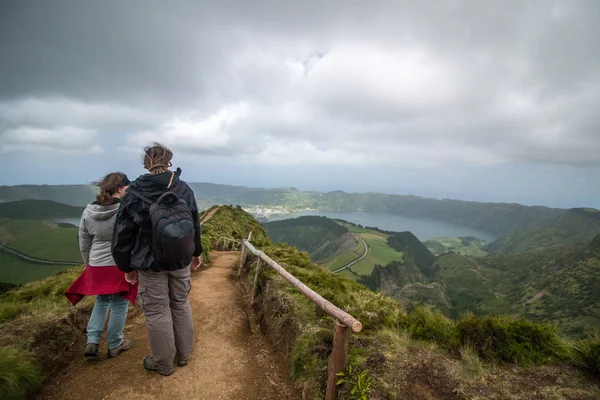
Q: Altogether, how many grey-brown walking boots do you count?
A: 4